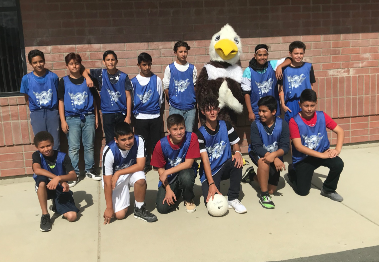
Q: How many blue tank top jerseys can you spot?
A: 13